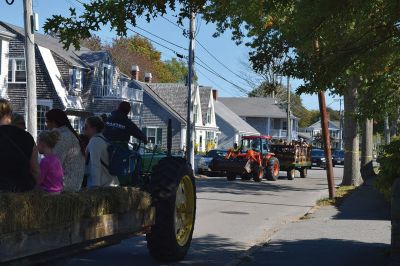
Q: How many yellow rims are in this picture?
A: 1